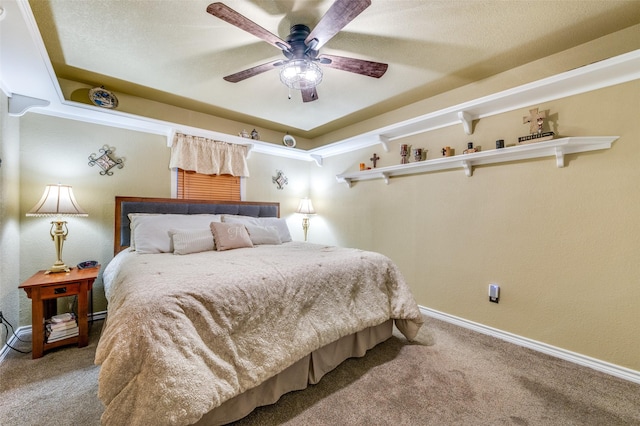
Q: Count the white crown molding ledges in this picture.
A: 2